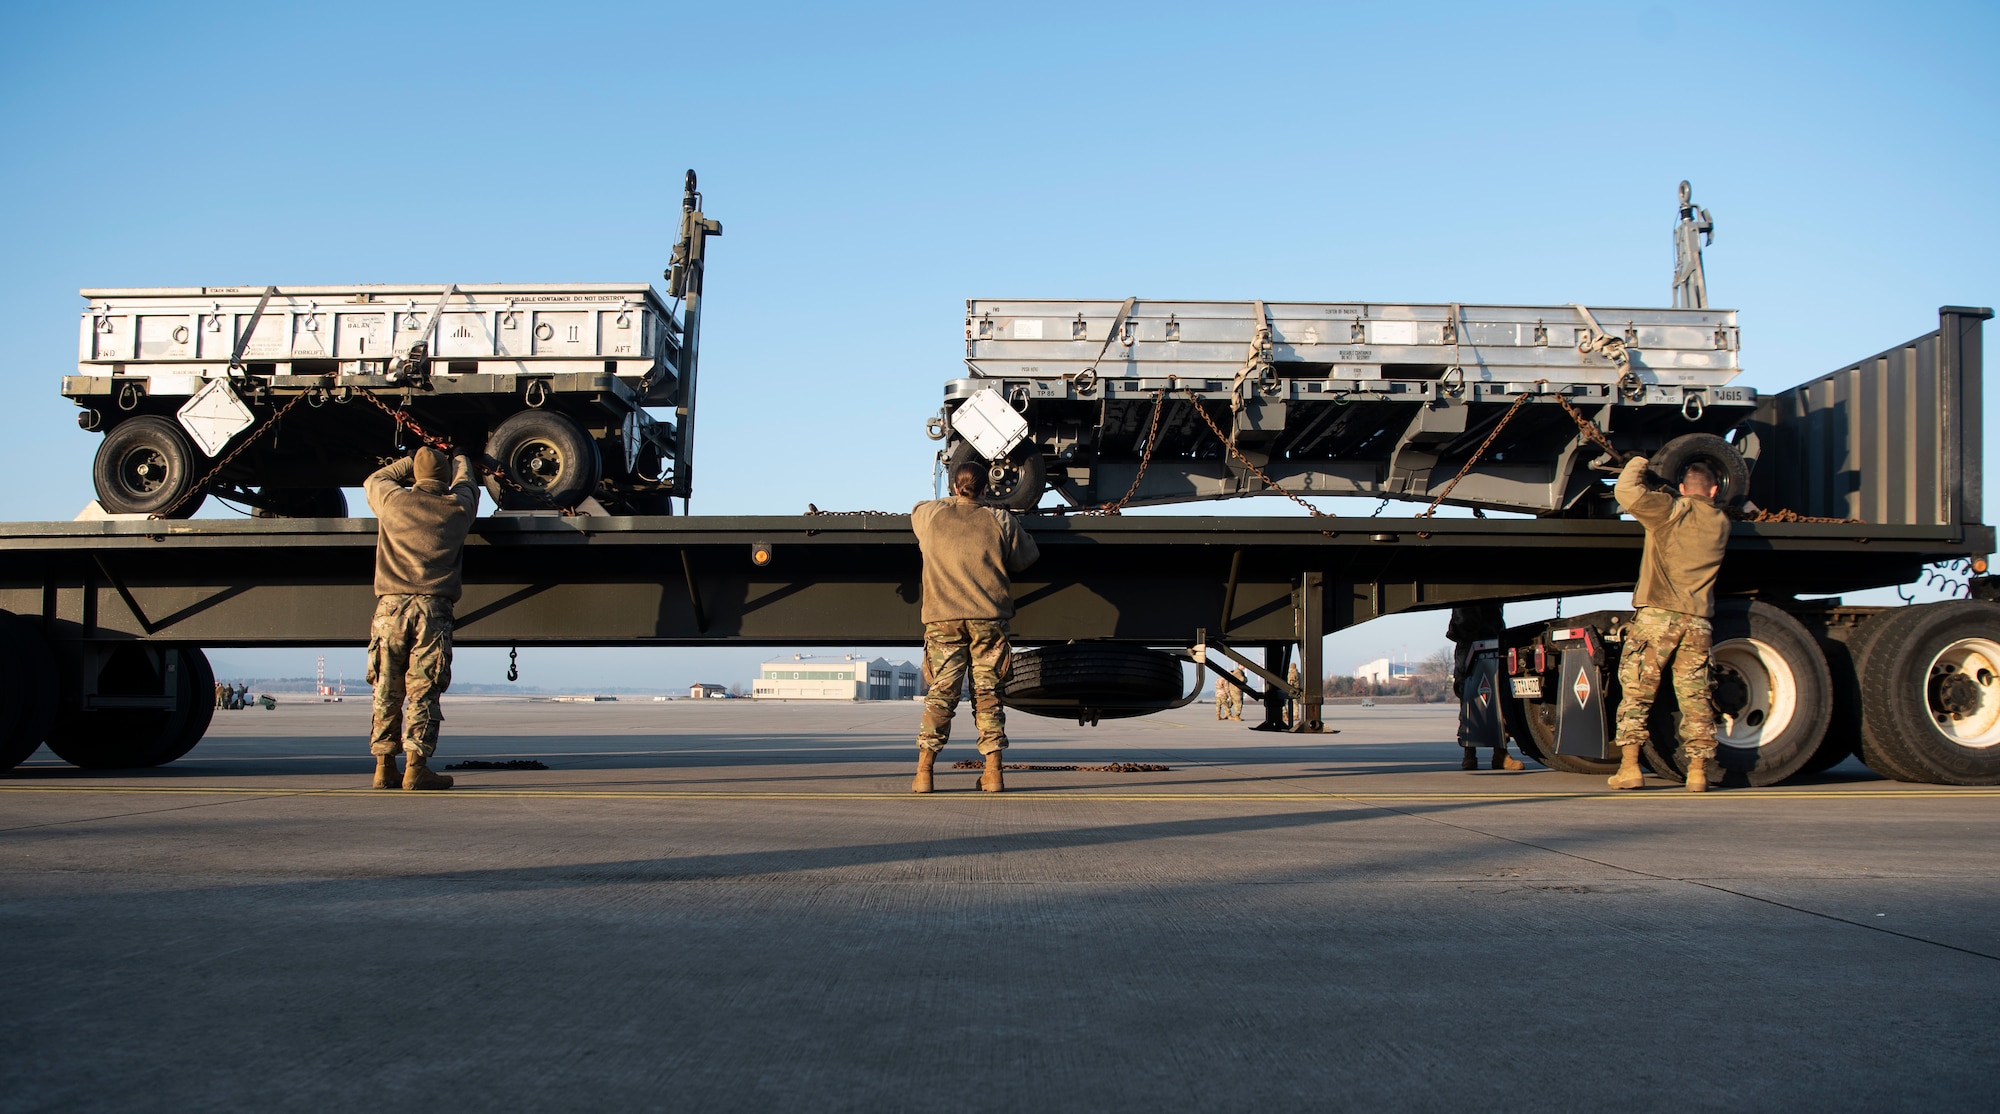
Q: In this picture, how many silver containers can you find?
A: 2